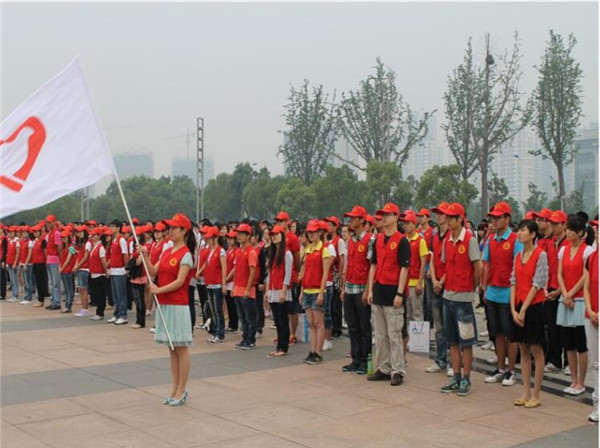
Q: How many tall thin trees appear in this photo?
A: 5